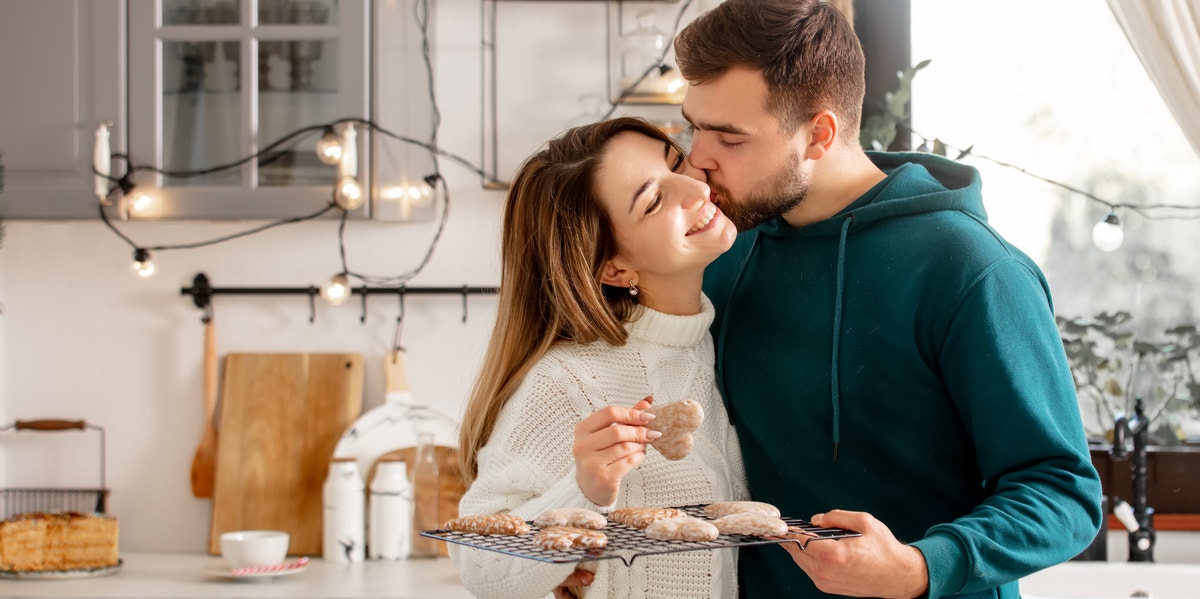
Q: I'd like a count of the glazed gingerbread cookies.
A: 8